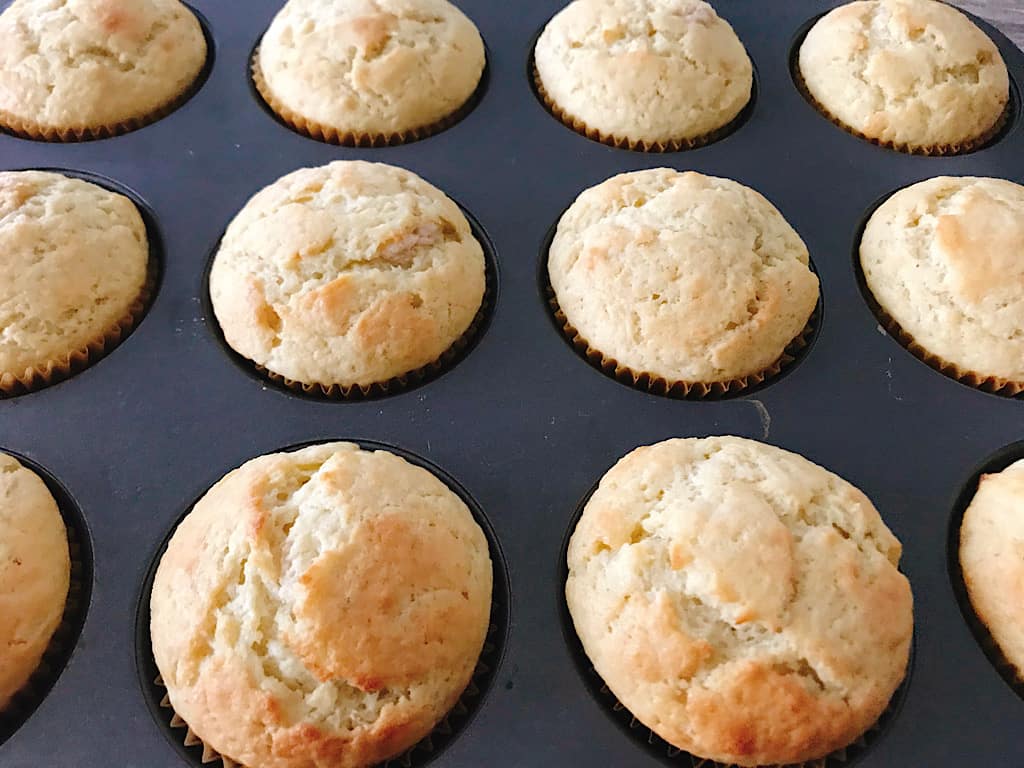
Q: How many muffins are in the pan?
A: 12